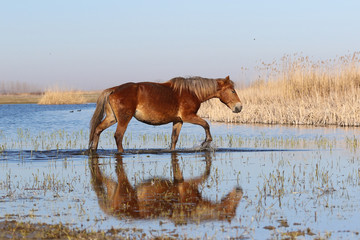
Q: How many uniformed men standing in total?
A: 0